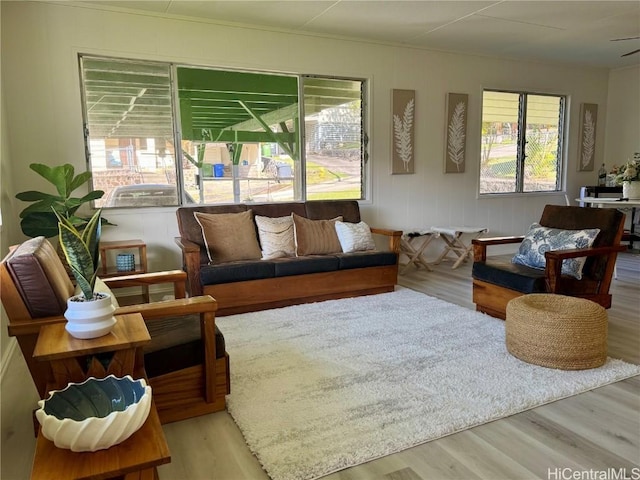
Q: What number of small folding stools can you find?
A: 2